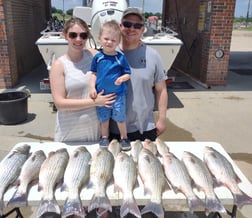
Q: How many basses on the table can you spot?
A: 14